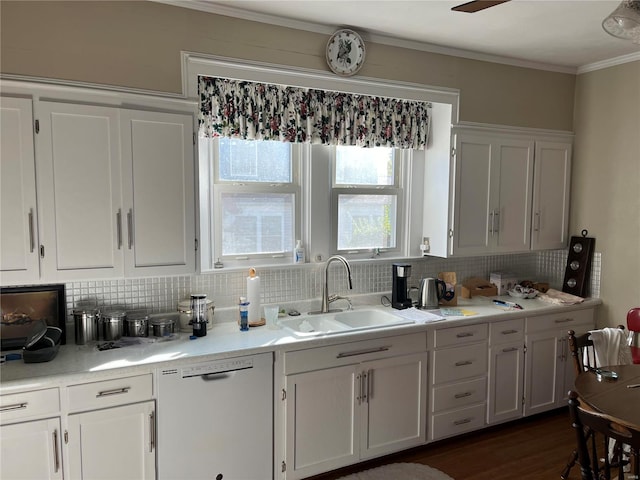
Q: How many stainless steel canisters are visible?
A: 4